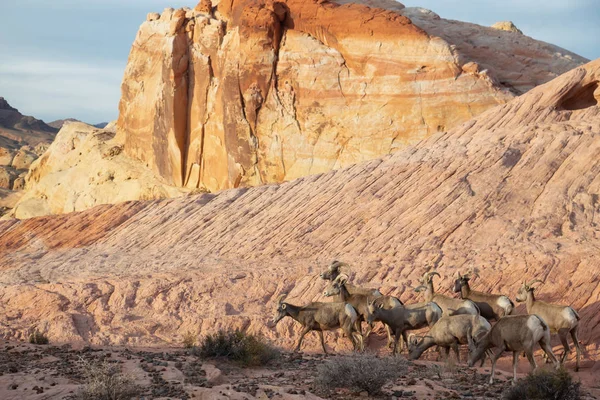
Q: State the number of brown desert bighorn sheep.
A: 9